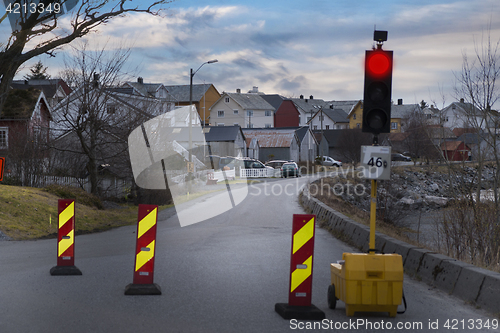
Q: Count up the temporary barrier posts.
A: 3